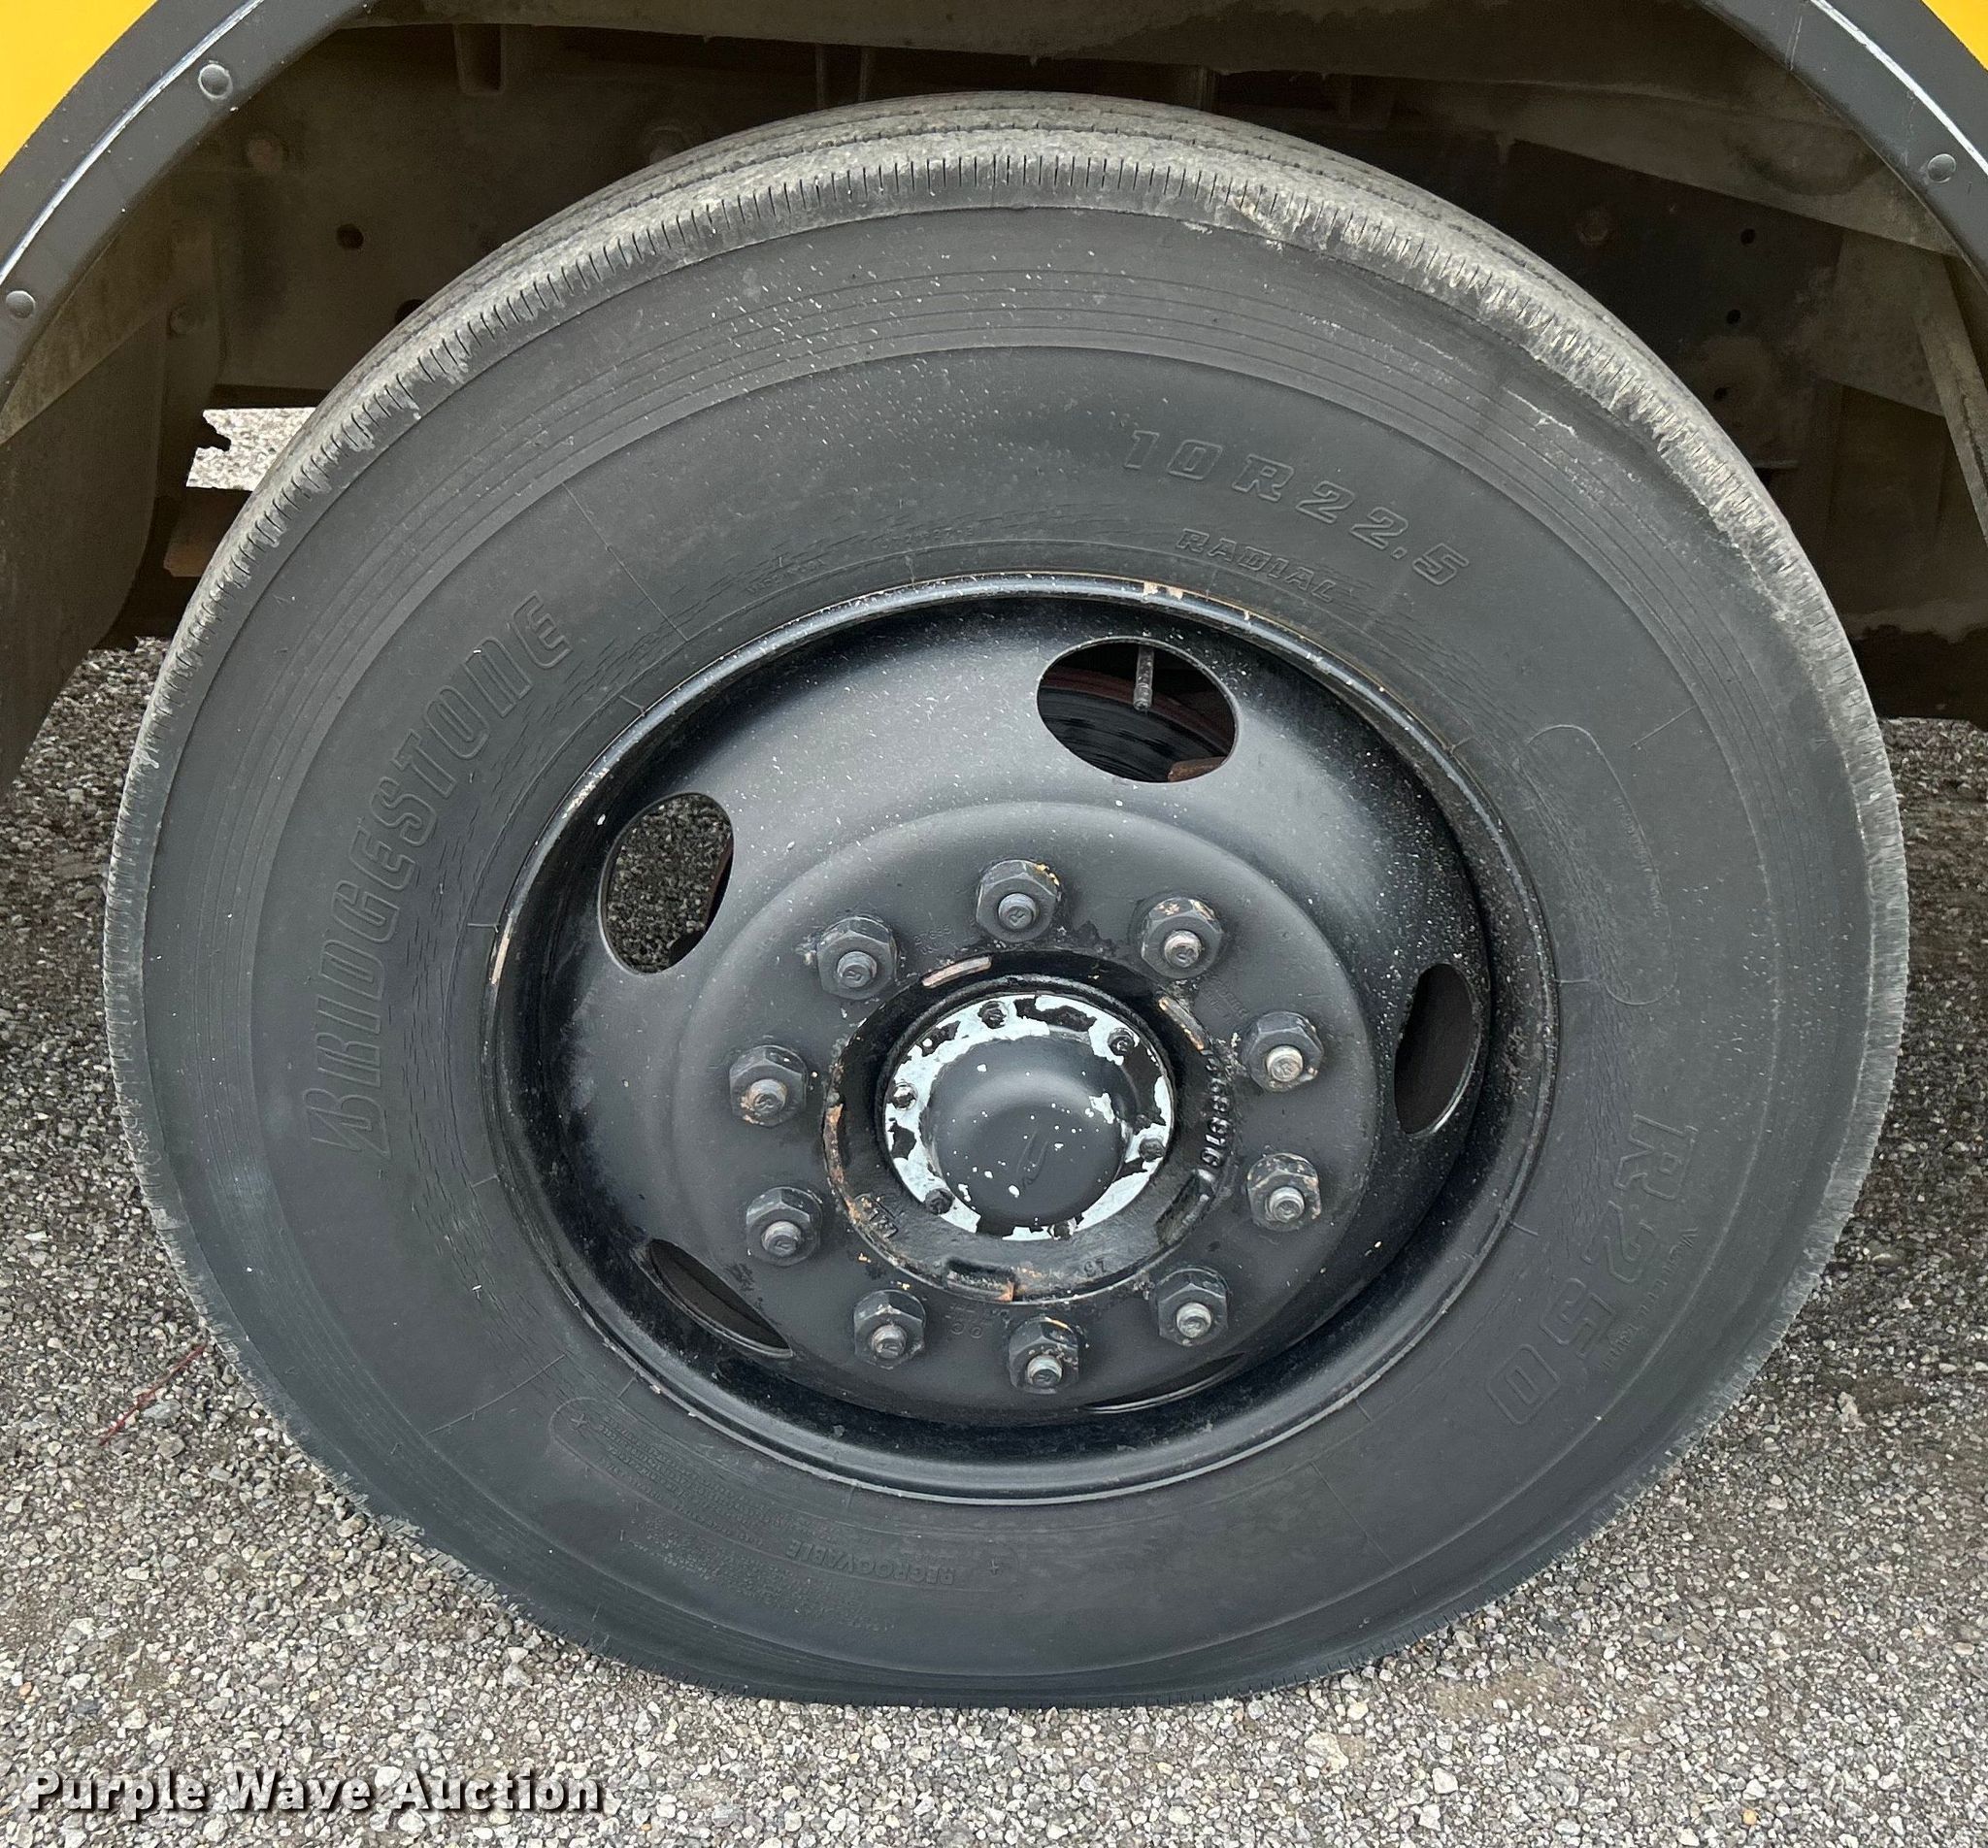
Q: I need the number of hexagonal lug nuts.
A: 10